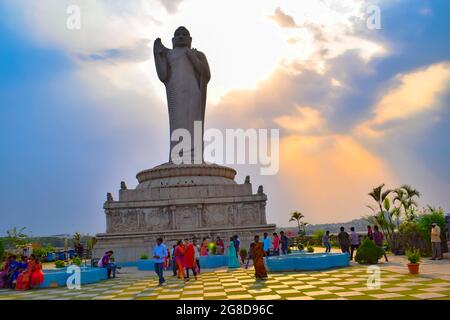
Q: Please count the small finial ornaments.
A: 4